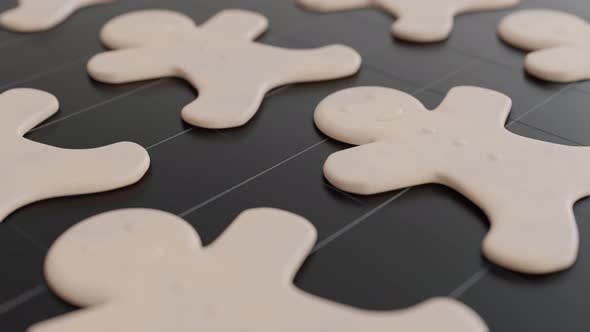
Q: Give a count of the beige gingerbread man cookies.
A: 7